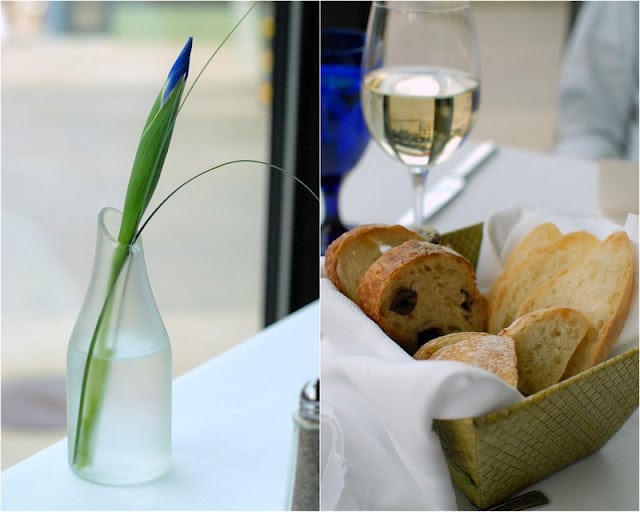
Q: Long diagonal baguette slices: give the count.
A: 3